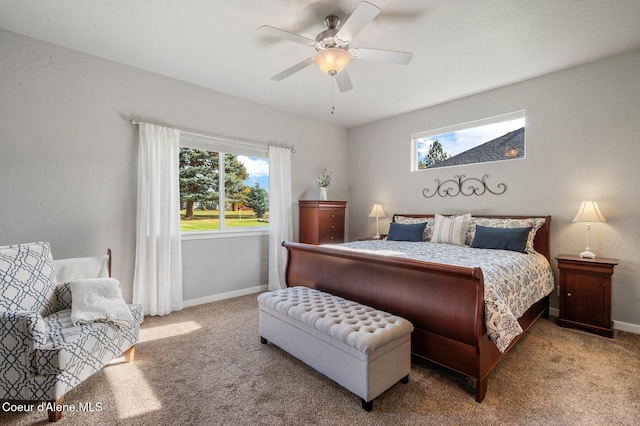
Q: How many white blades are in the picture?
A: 5